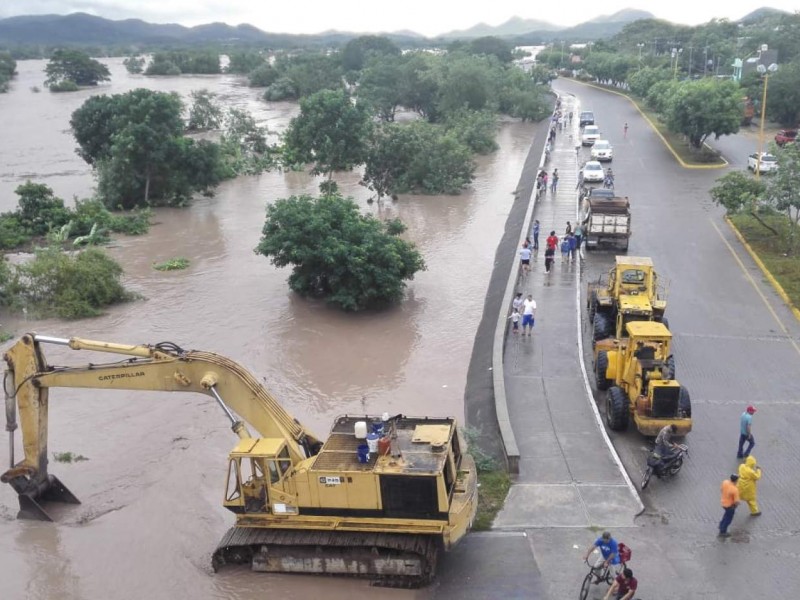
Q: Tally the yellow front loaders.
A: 2